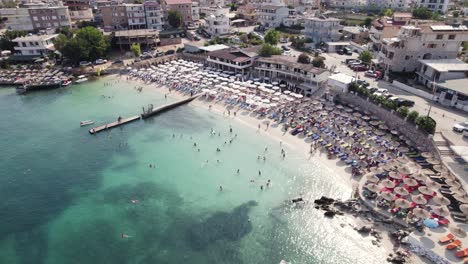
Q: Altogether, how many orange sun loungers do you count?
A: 4